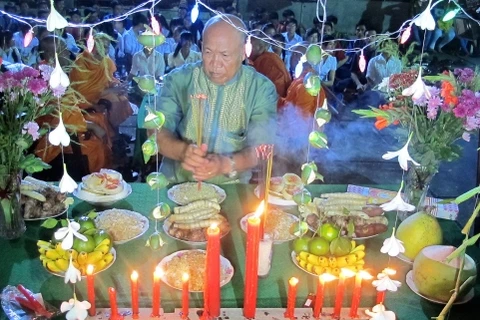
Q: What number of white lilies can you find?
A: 14